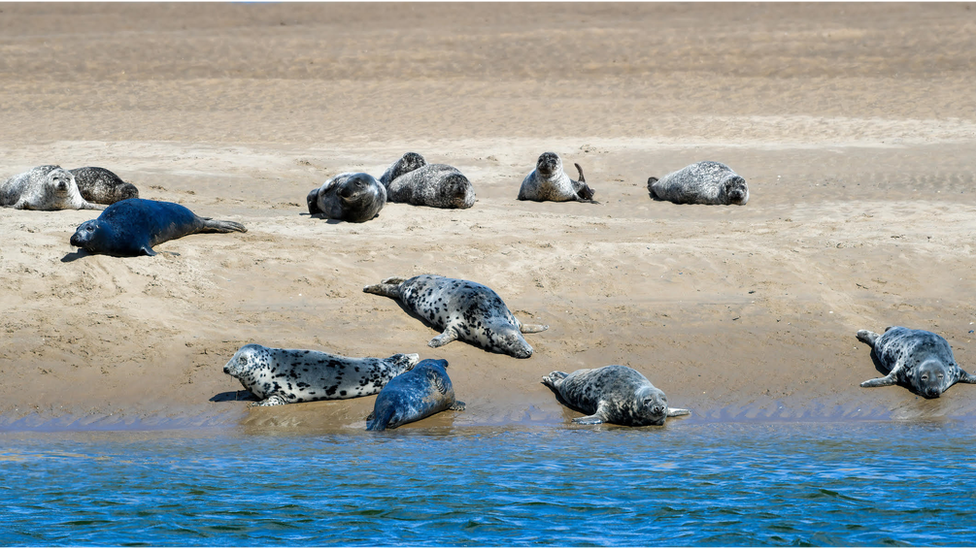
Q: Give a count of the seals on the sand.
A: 13